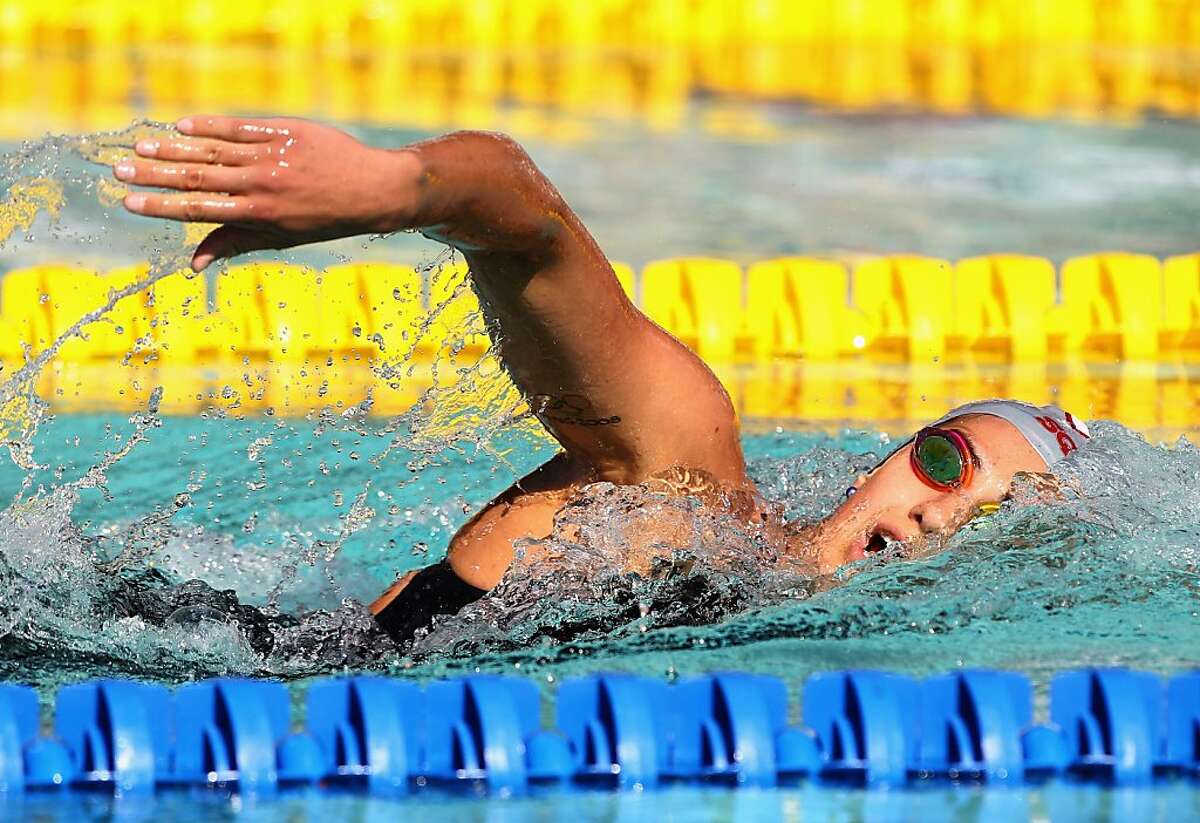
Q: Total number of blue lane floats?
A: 11